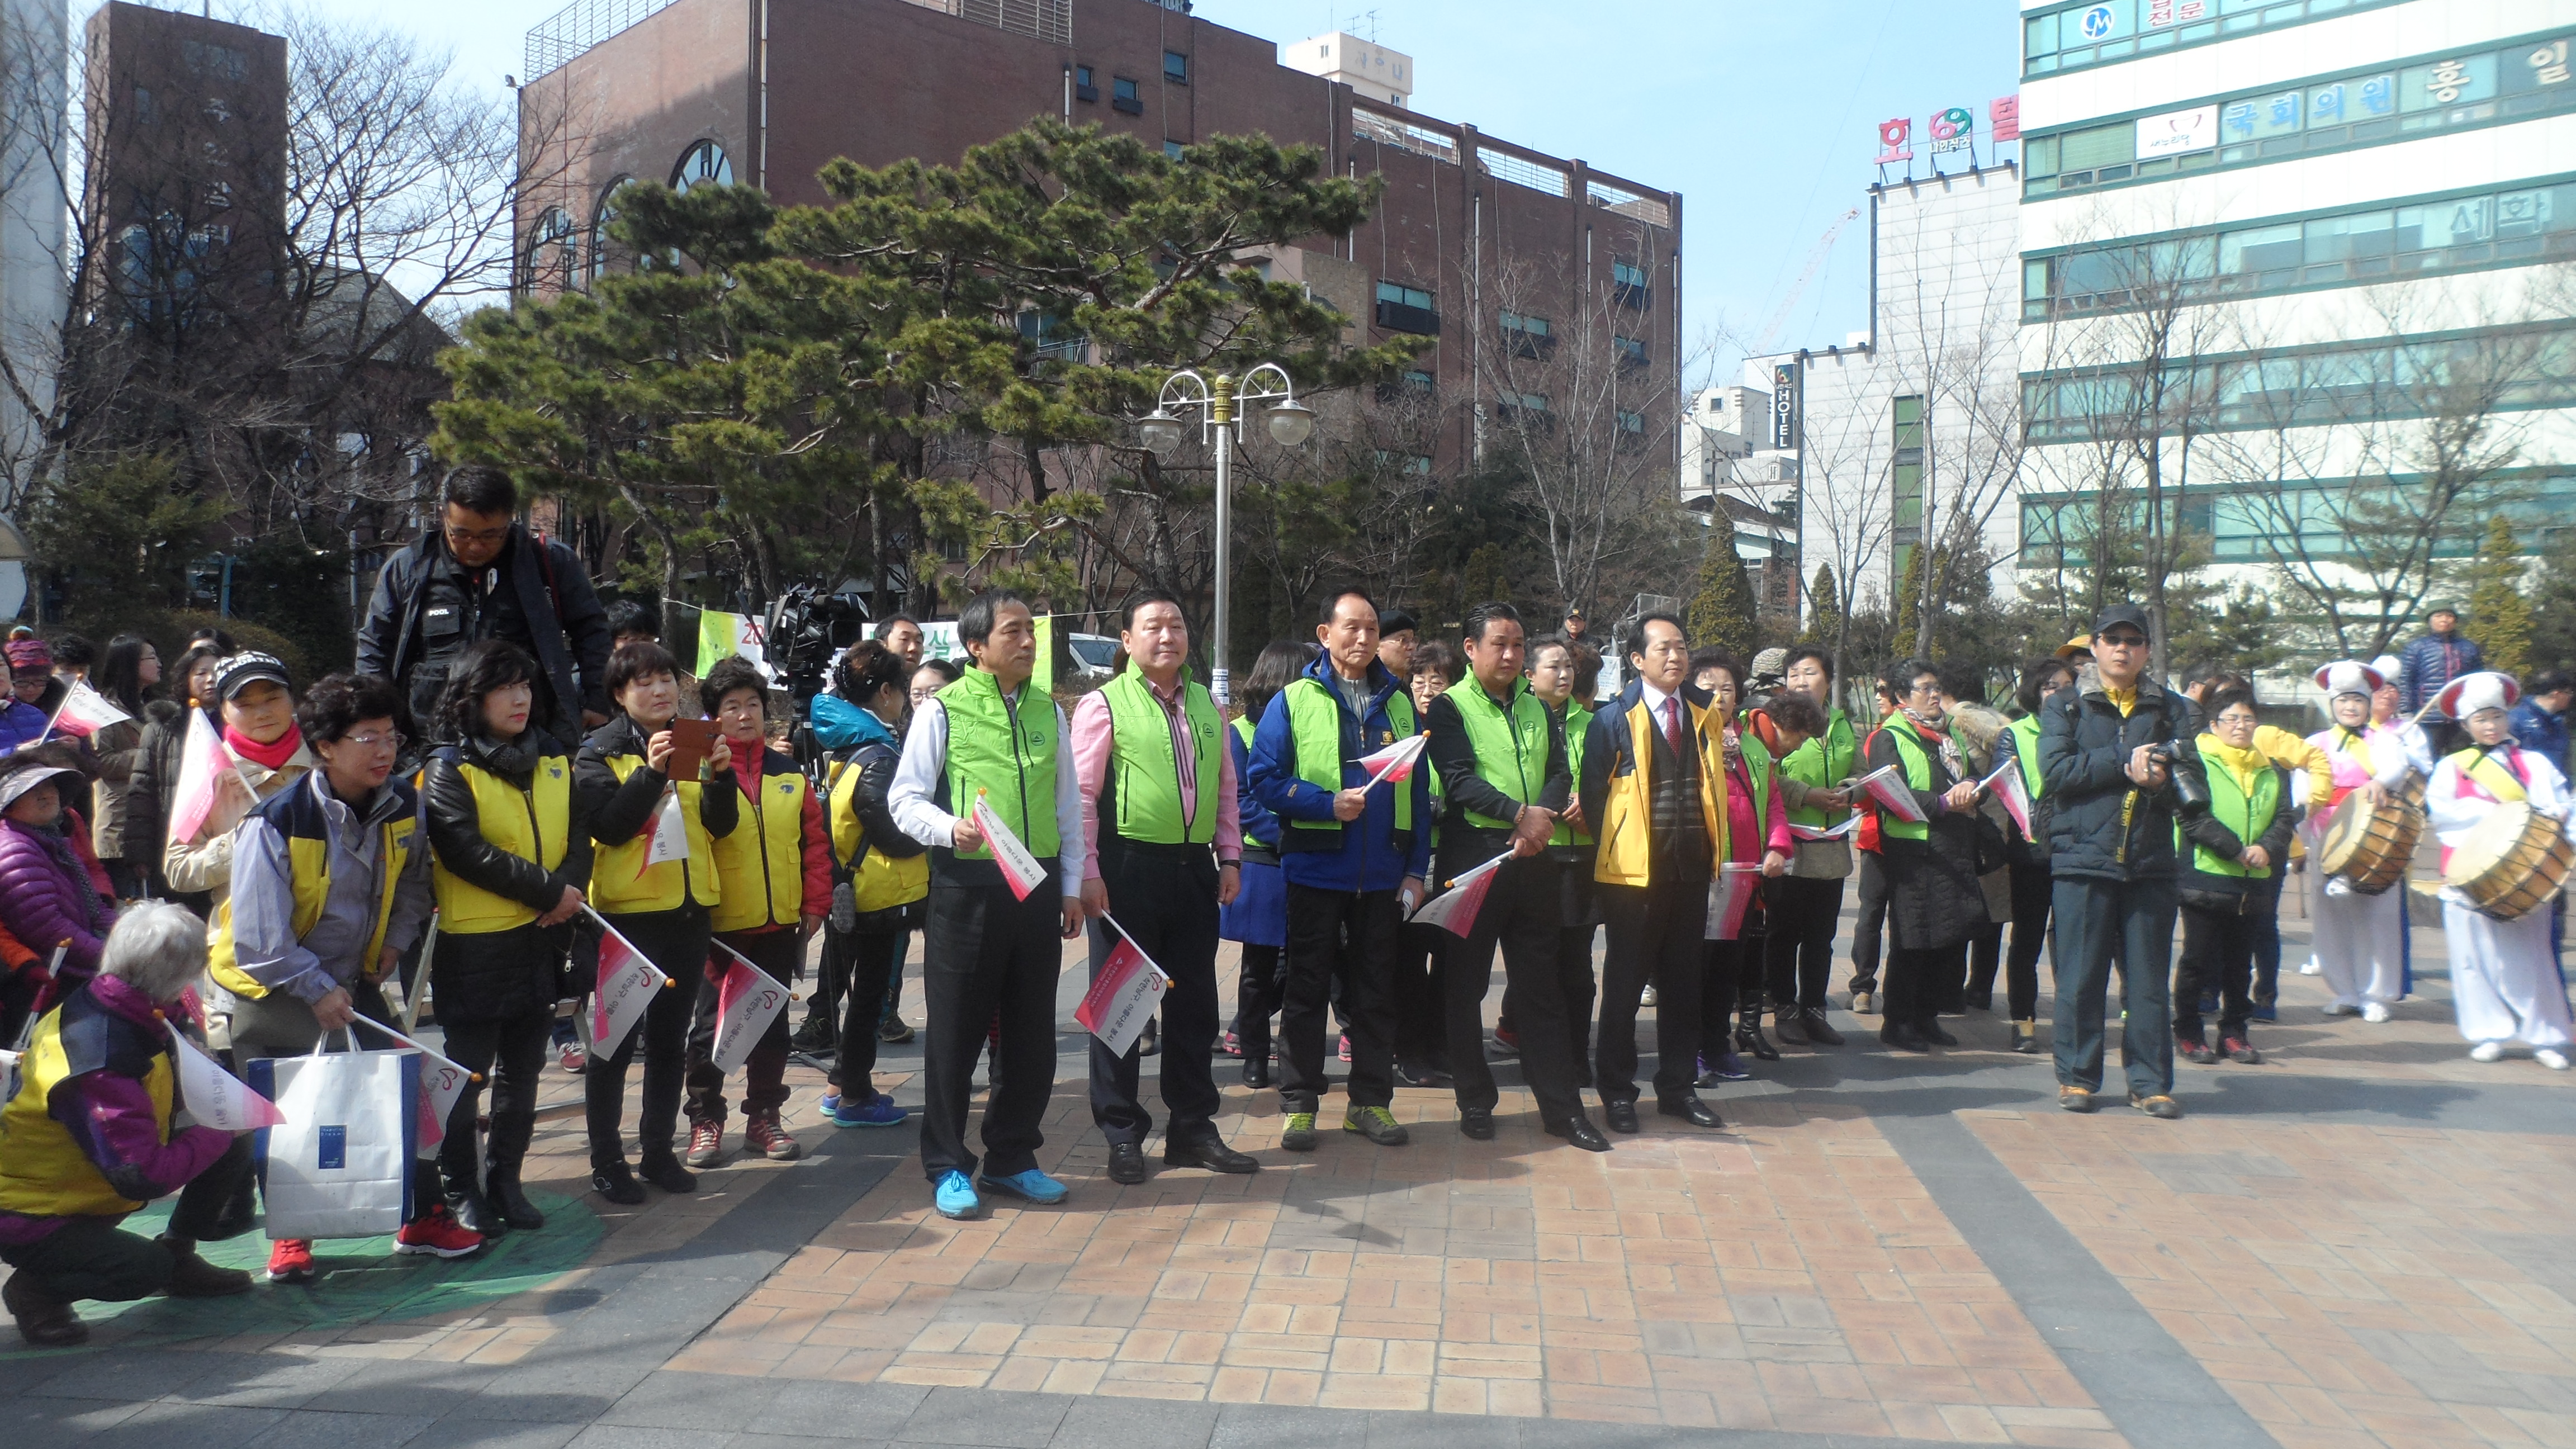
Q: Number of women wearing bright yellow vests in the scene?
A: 6